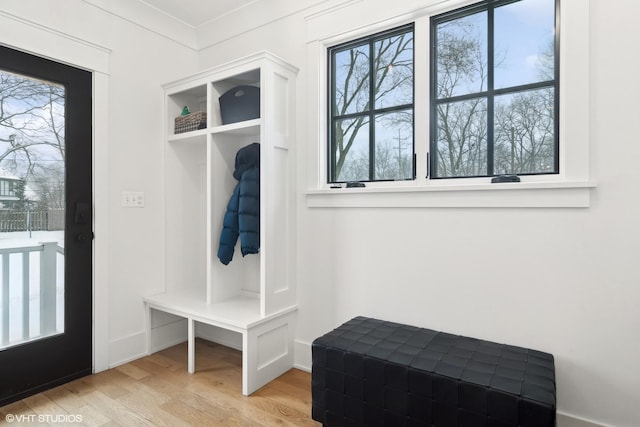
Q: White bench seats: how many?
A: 1